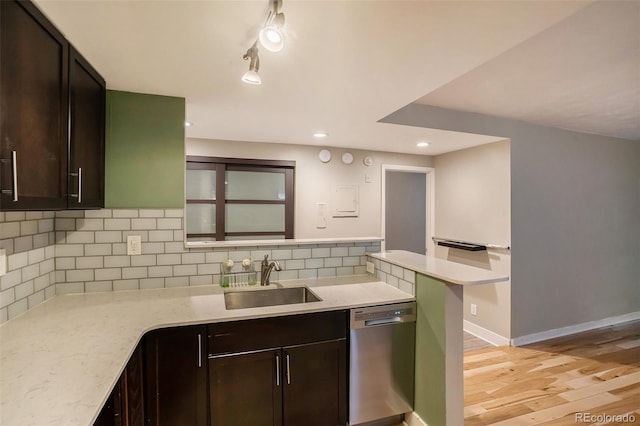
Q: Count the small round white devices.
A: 3